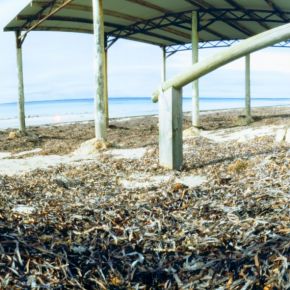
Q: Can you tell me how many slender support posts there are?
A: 6